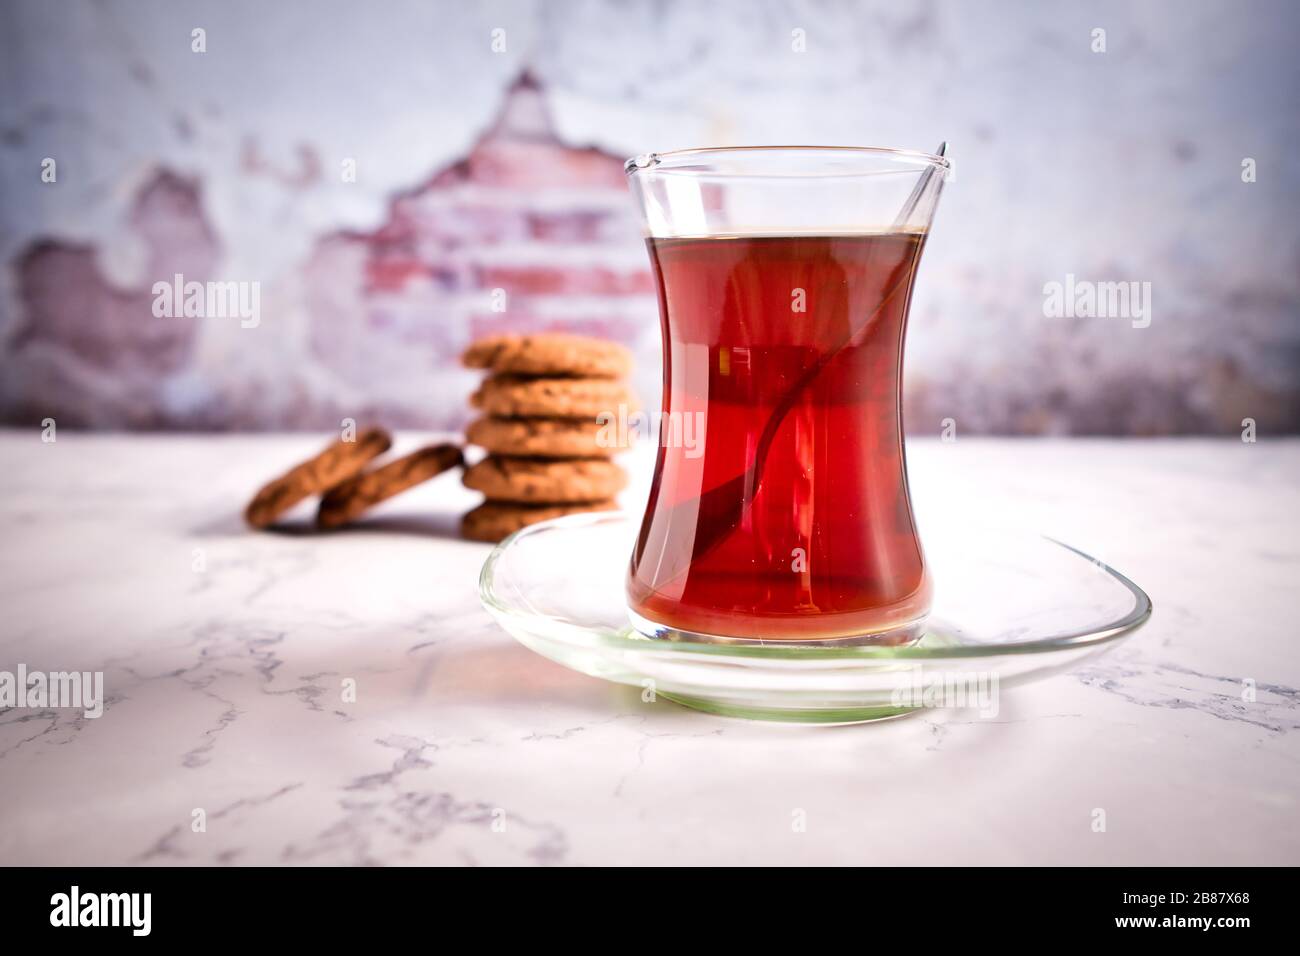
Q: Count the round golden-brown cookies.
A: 7